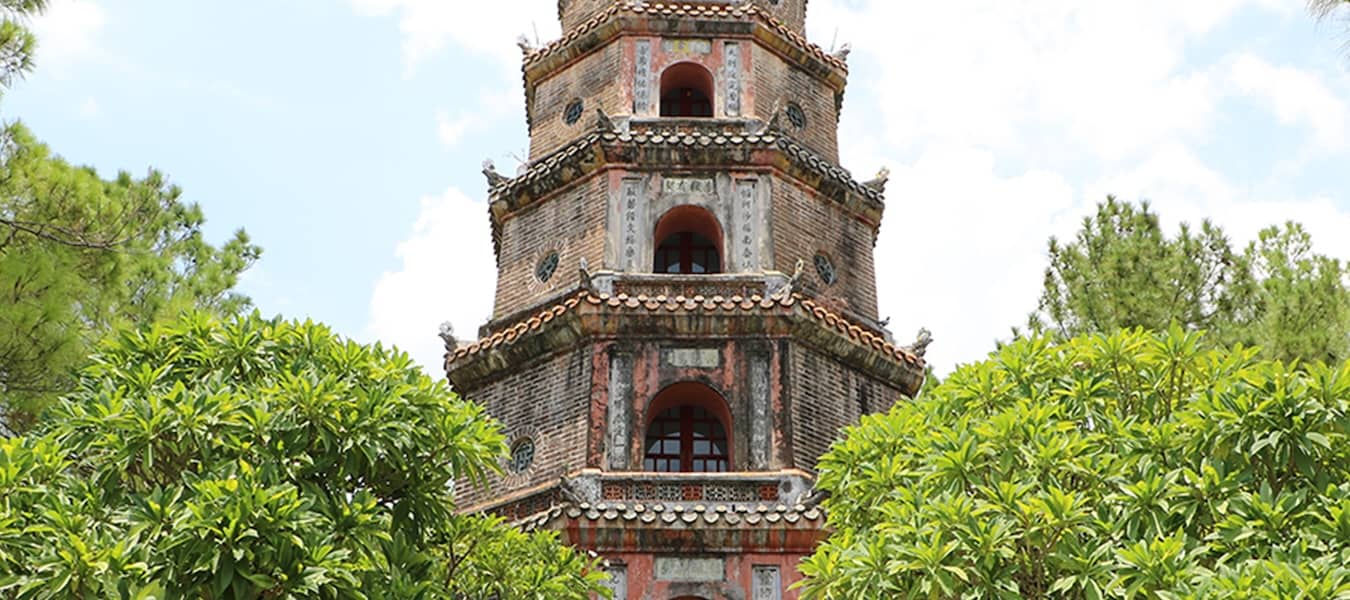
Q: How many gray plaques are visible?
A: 12